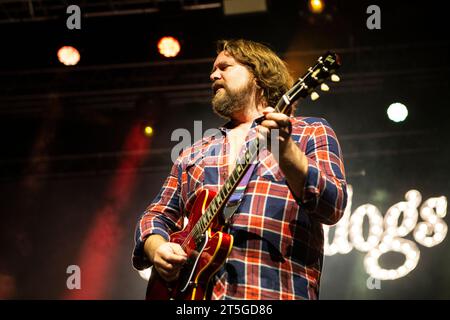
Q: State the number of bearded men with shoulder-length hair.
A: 1